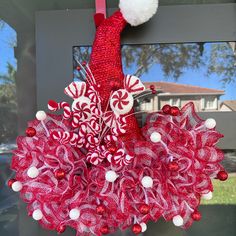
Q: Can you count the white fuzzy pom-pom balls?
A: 13